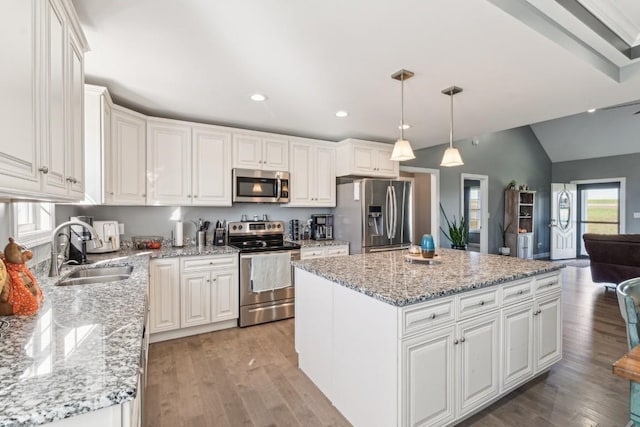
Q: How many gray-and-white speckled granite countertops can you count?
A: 3